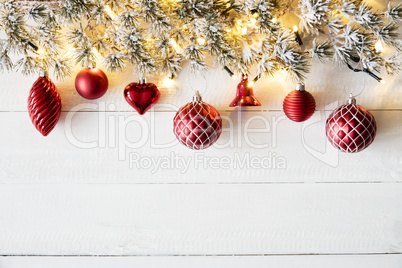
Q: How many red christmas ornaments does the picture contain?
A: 7